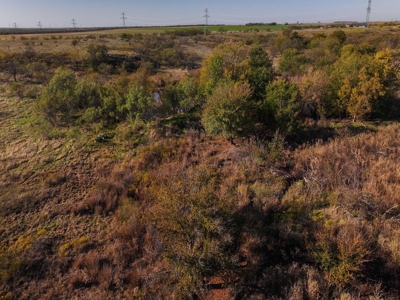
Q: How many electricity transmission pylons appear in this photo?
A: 6